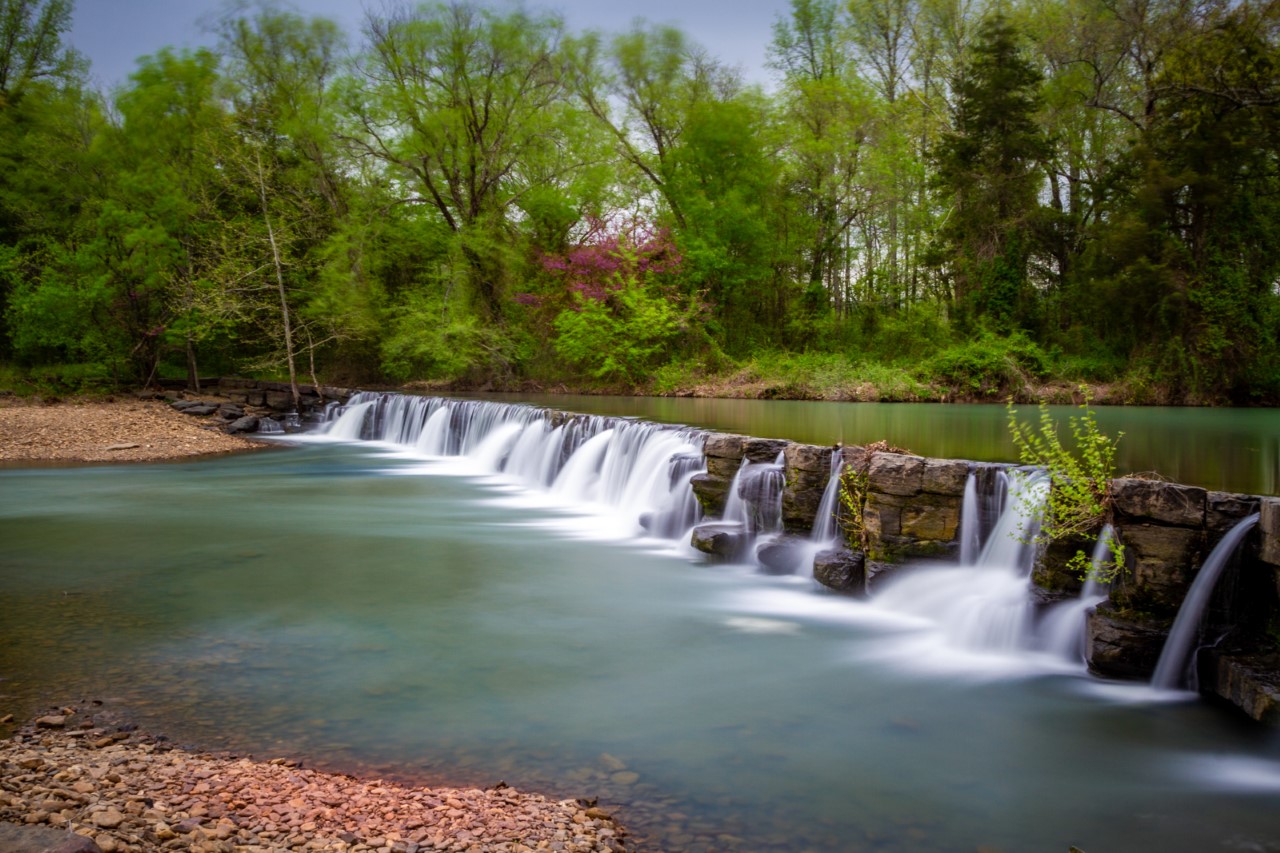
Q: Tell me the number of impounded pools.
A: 1